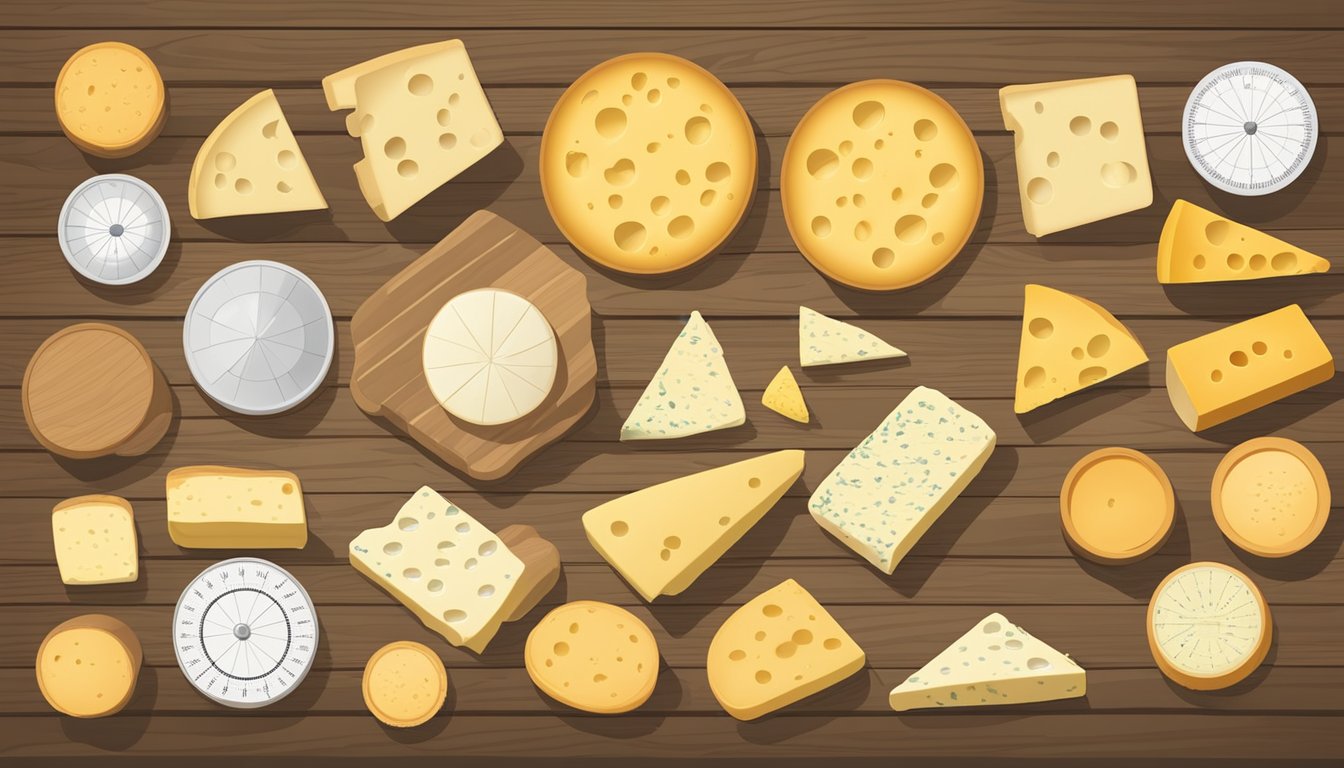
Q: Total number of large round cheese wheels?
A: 2